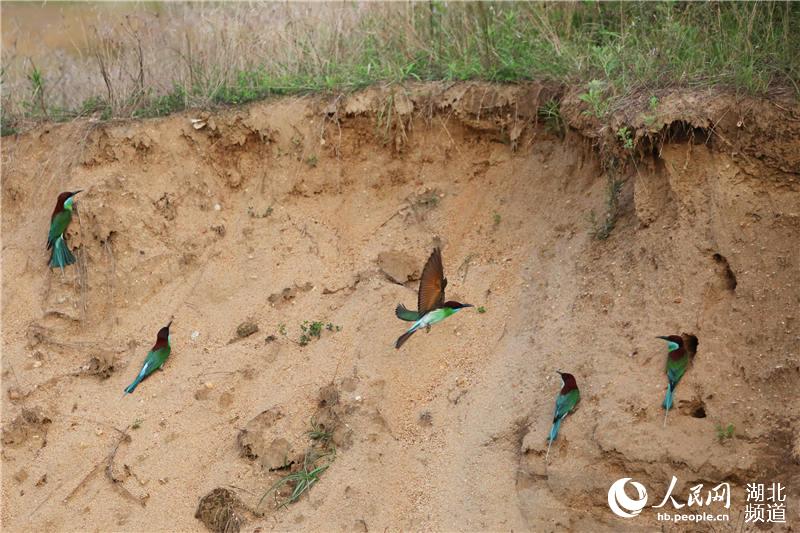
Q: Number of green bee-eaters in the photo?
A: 5